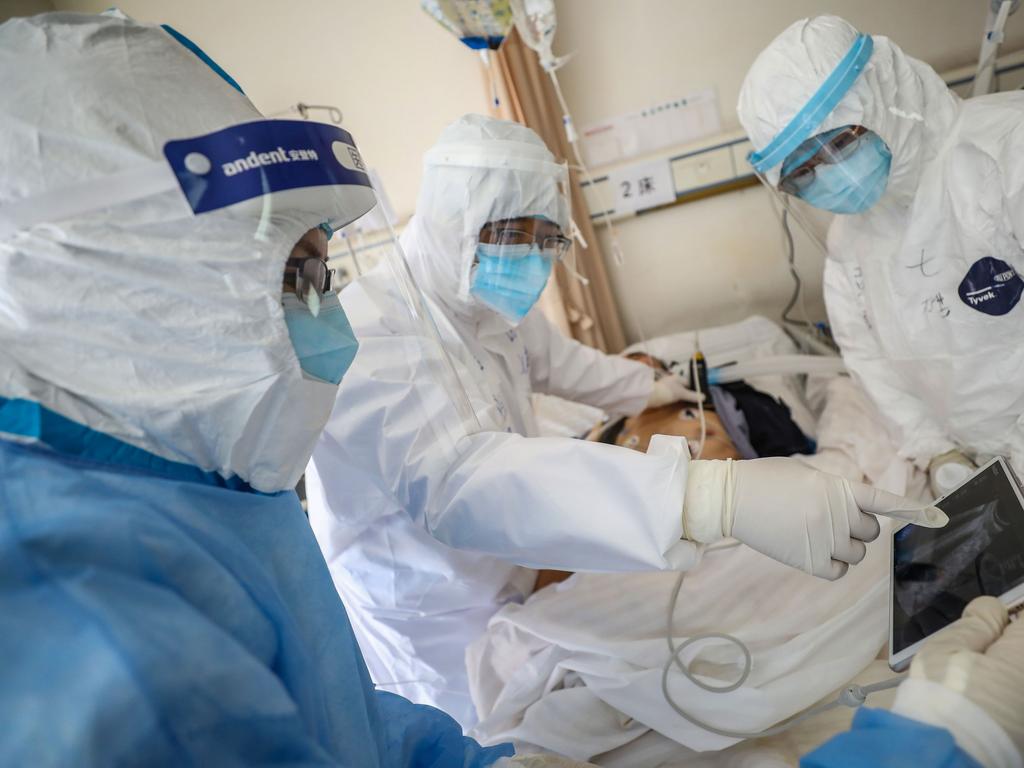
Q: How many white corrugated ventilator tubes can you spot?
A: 1